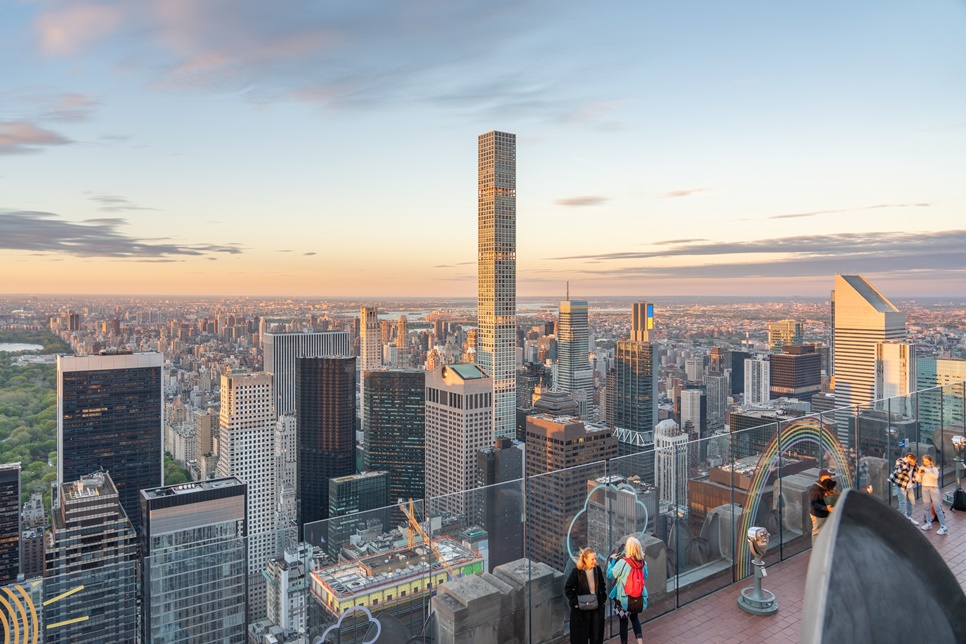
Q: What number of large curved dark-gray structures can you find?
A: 1